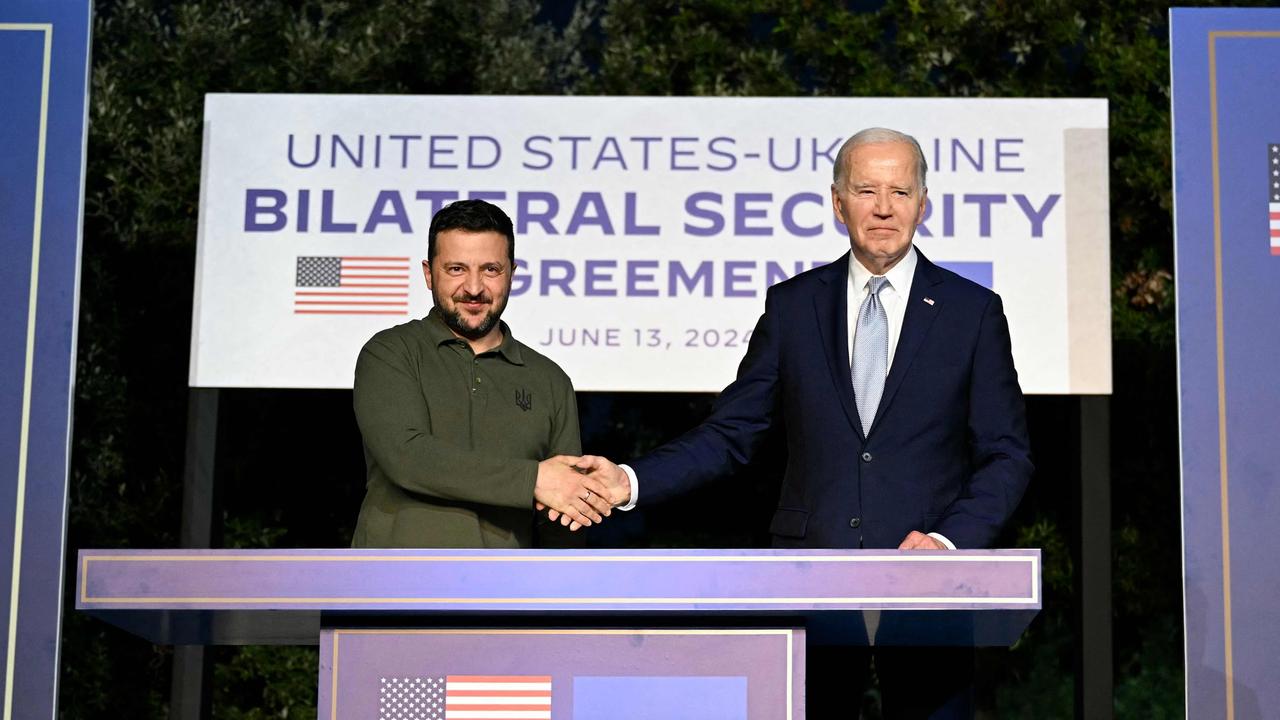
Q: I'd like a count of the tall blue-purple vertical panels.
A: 2